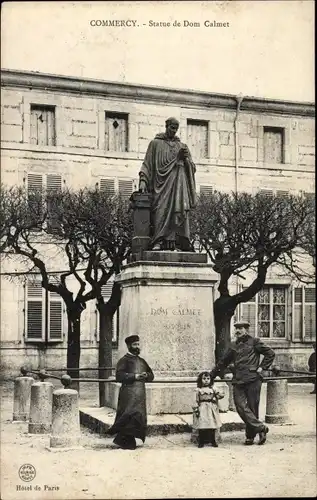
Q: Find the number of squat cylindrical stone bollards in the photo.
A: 4